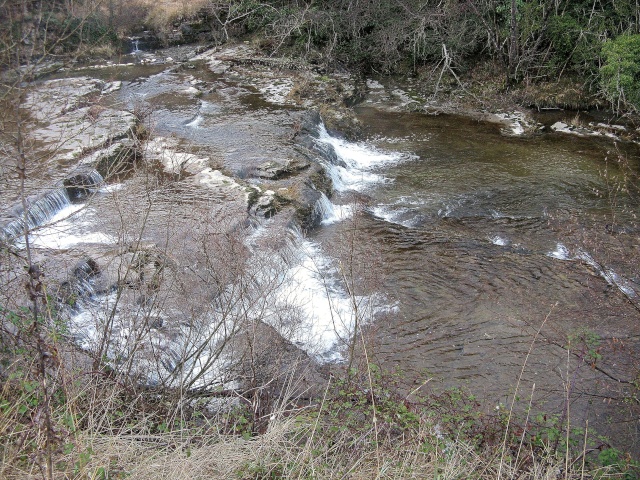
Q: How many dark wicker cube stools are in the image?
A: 0